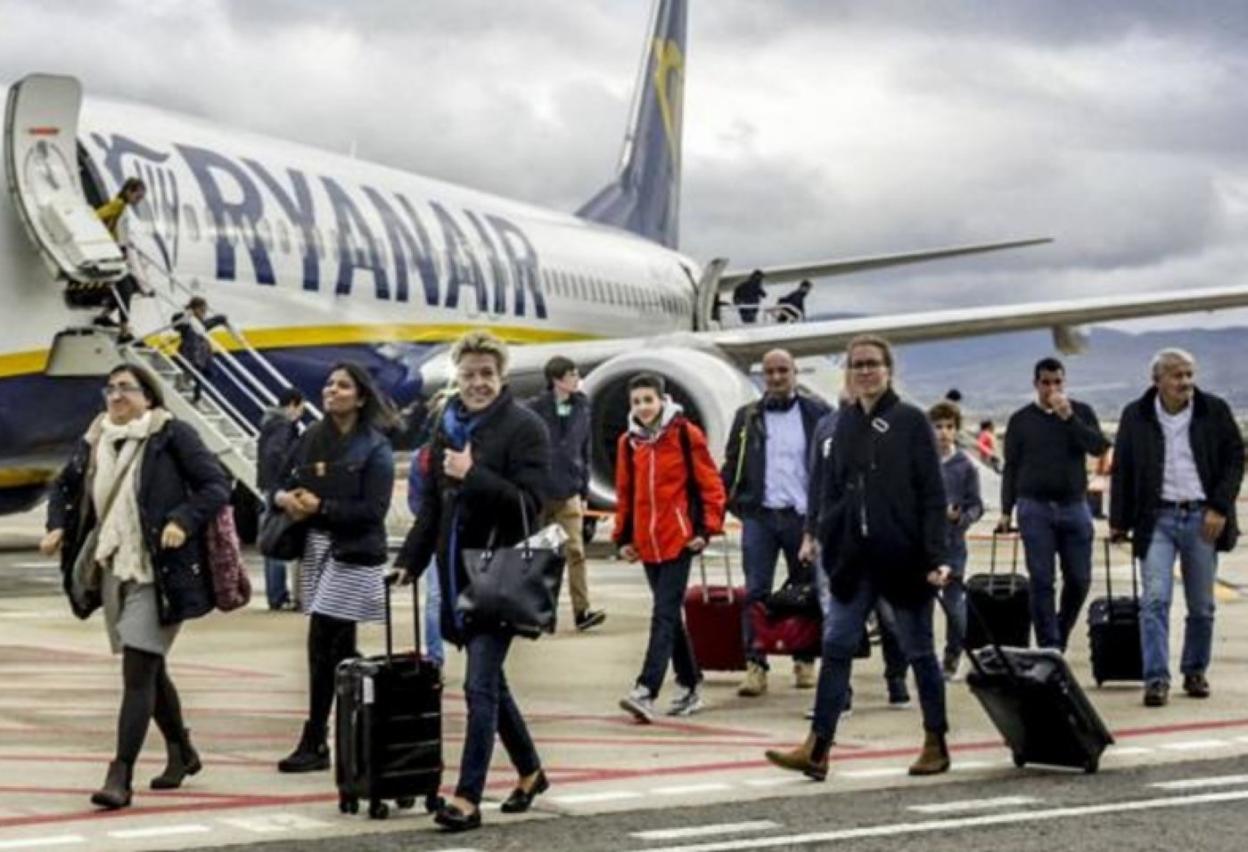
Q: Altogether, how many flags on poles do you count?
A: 0